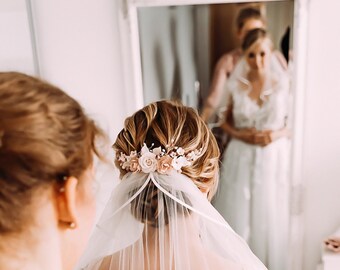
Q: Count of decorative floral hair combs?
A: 1